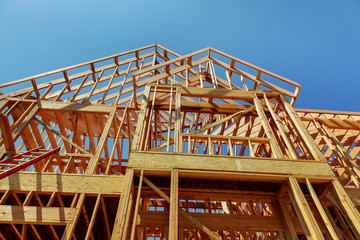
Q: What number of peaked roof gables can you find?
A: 2